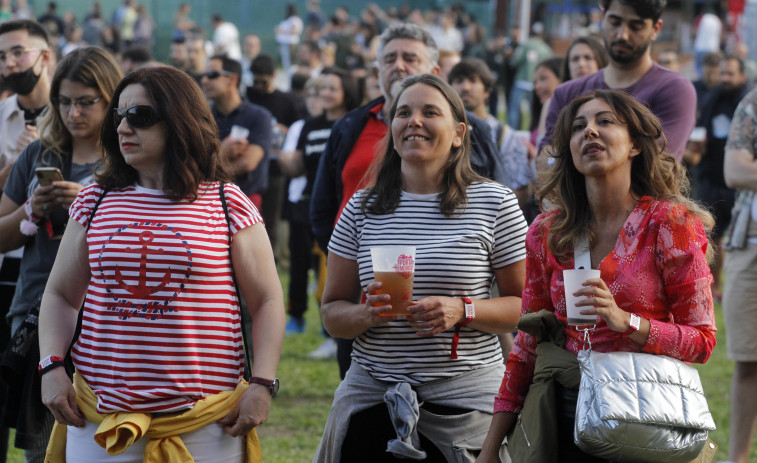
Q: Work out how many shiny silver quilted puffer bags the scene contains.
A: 1